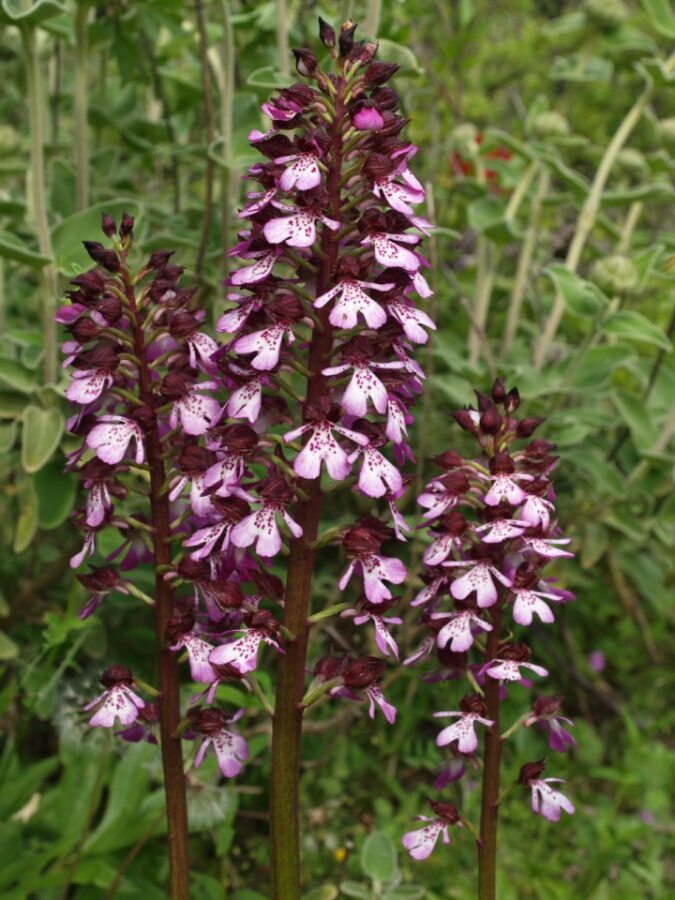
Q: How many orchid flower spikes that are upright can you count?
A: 3